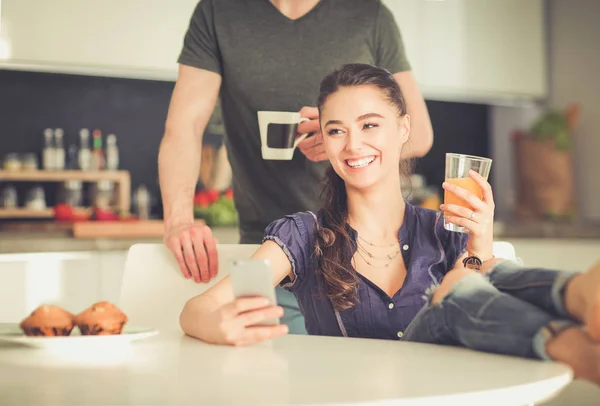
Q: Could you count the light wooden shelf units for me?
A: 1